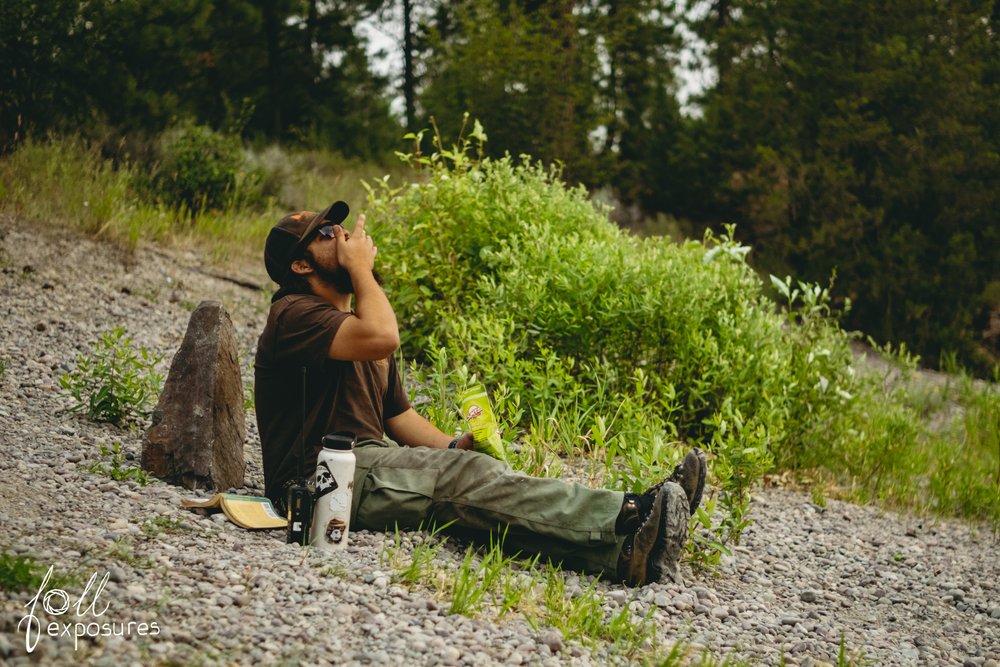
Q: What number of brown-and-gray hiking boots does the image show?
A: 2